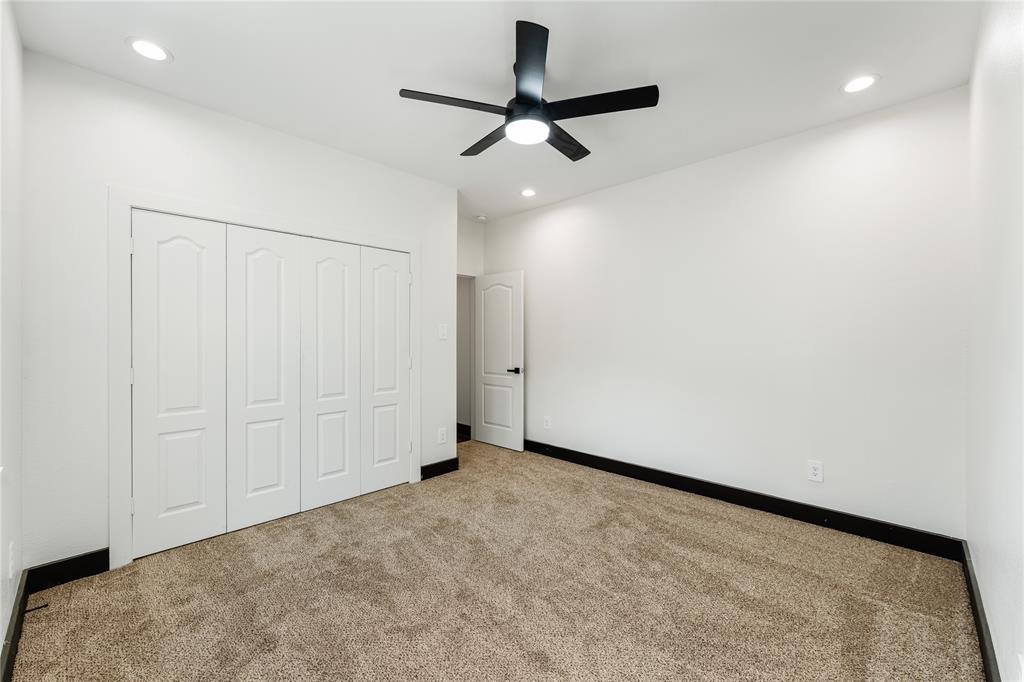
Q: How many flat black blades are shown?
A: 5